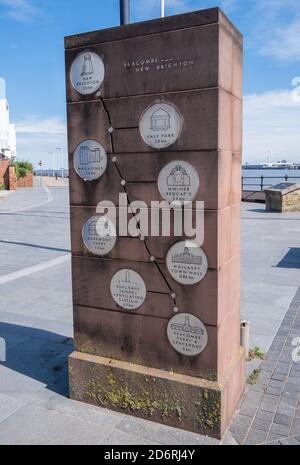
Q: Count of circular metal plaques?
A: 8